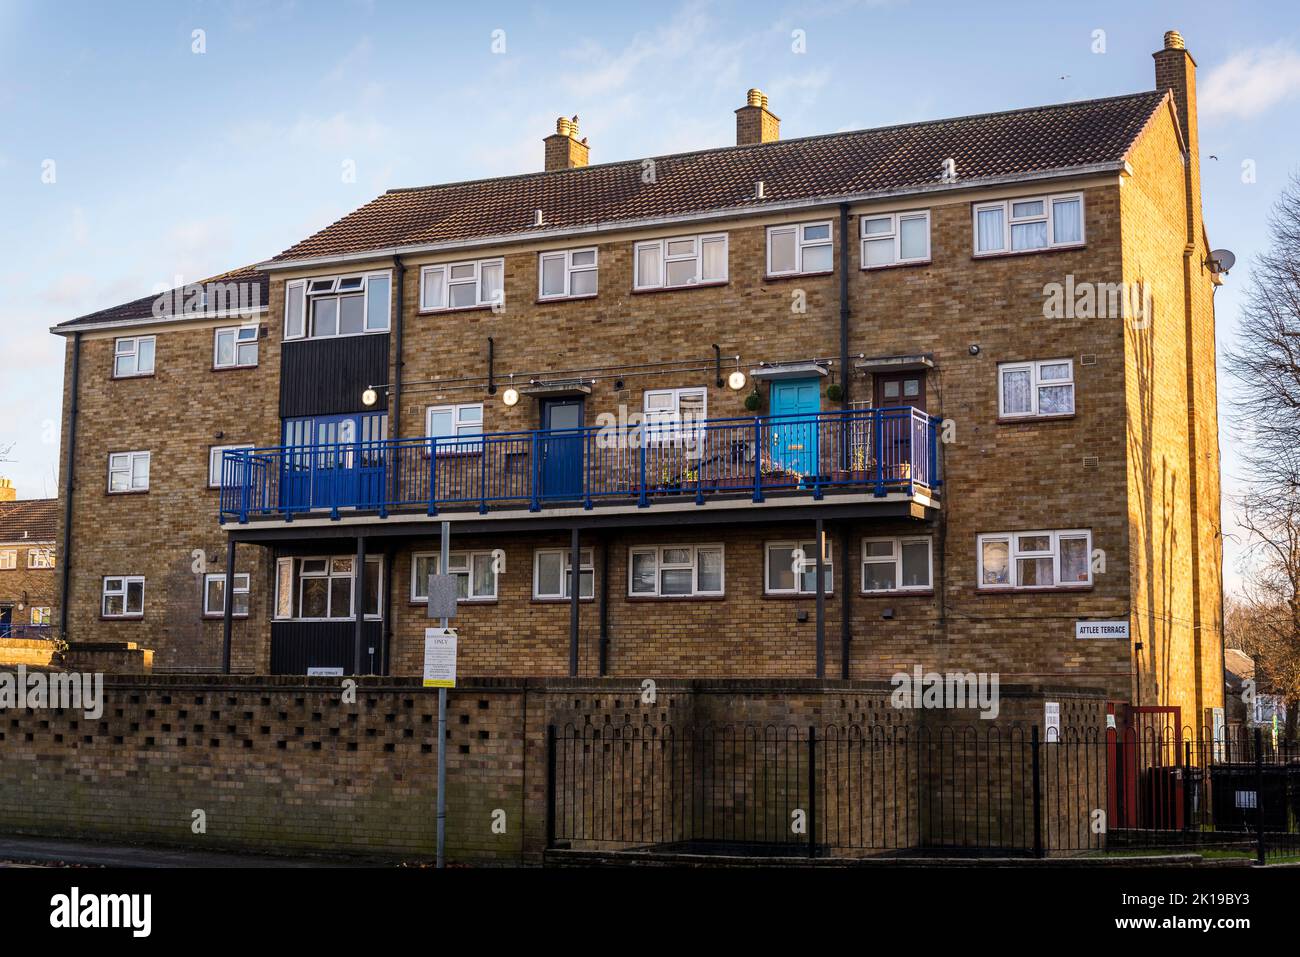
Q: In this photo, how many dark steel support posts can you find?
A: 4